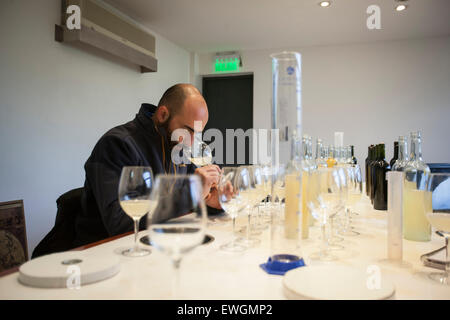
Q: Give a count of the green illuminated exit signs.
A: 1